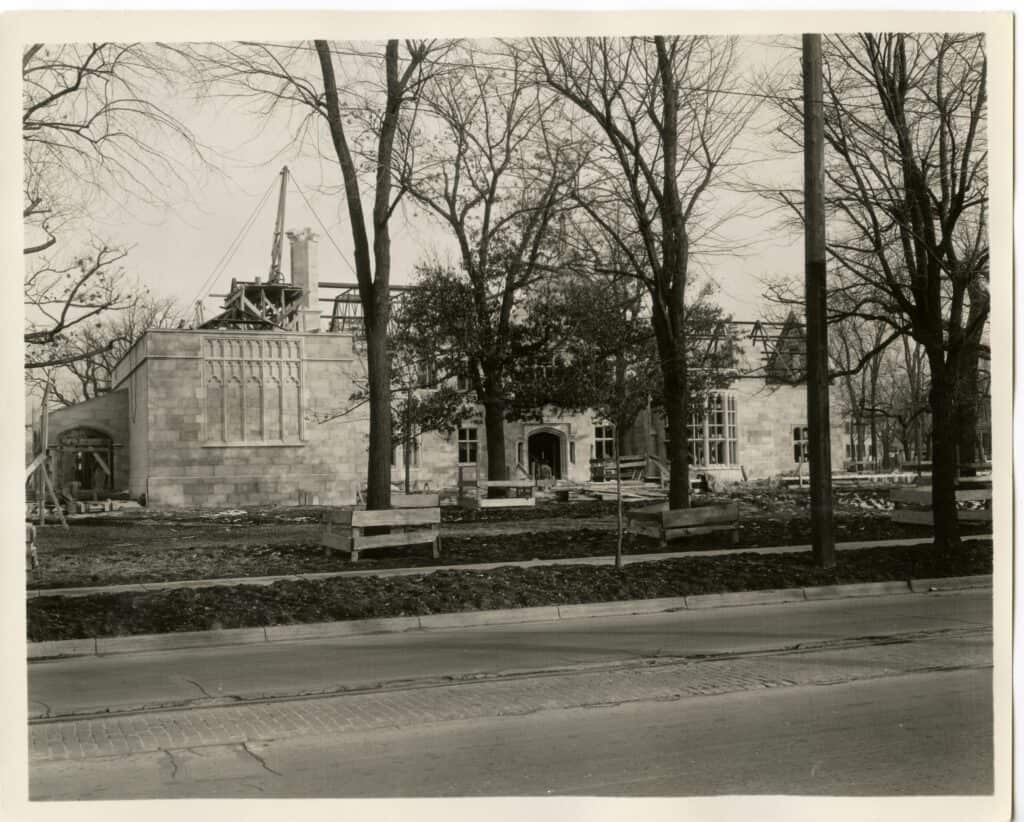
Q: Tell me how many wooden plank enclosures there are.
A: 4